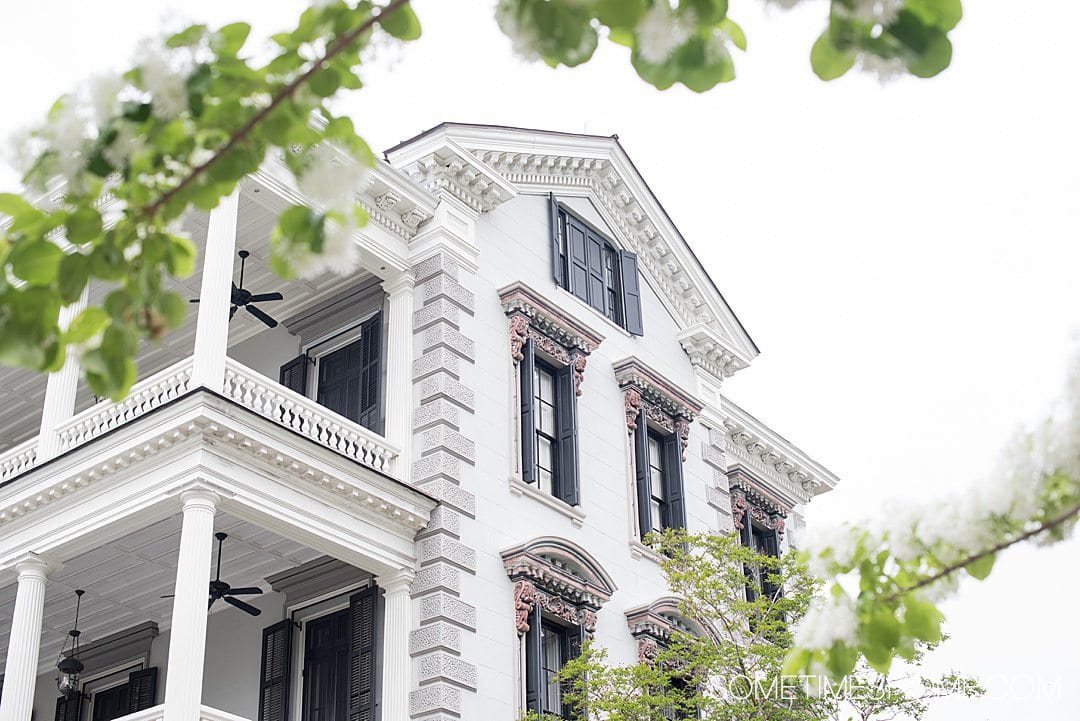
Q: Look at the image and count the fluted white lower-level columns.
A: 3